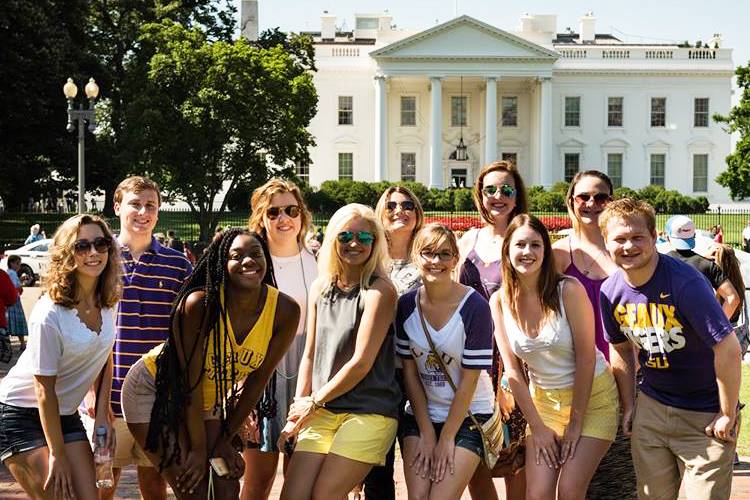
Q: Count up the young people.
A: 11